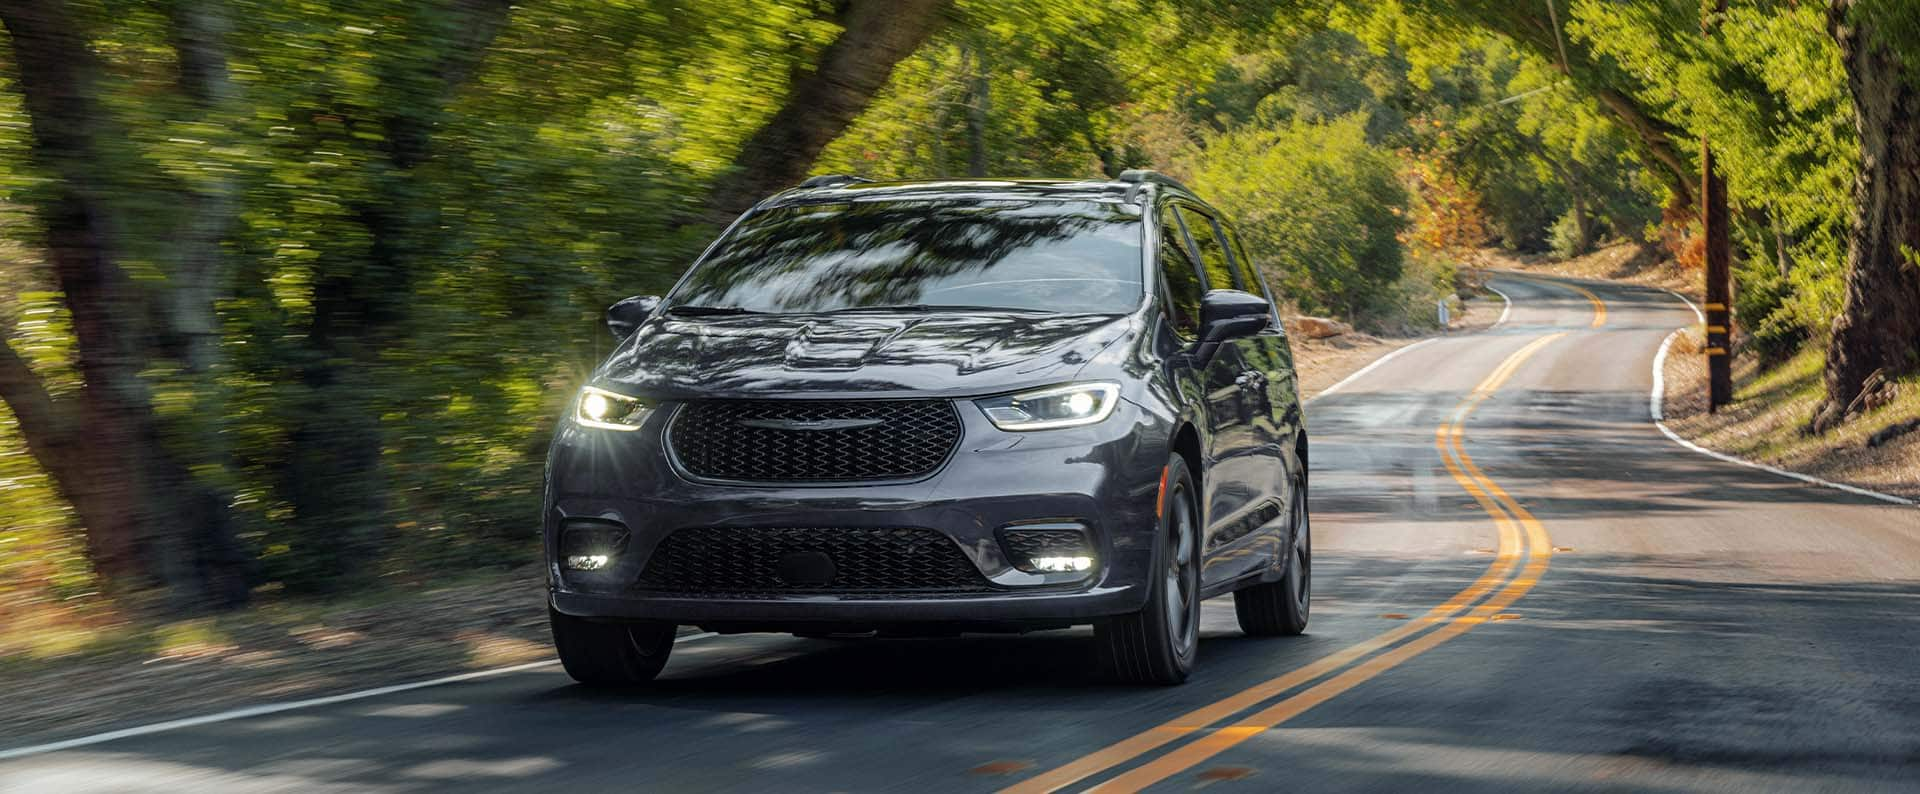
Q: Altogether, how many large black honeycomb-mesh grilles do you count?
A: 2